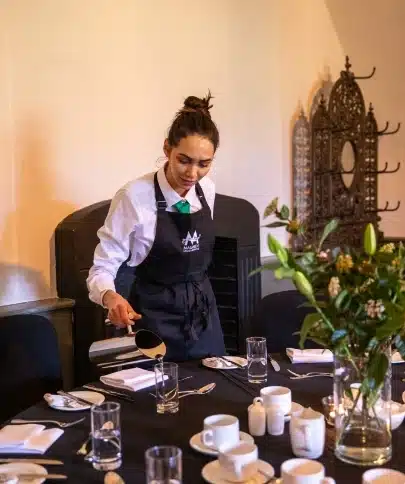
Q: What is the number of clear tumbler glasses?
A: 4